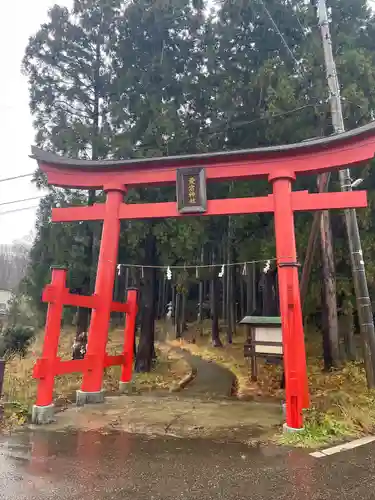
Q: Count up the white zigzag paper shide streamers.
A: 4